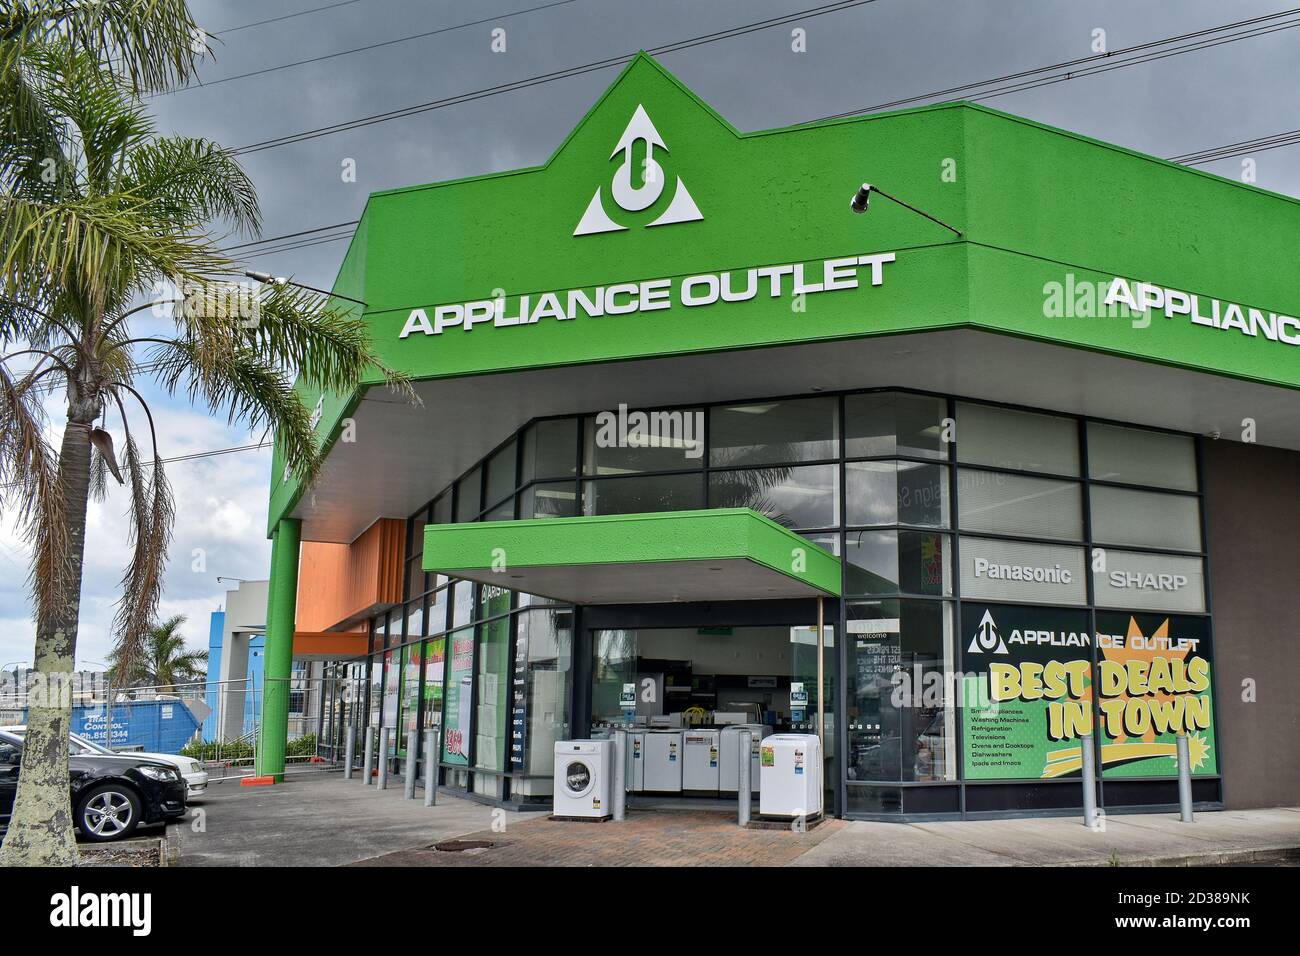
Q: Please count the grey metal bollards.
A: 9